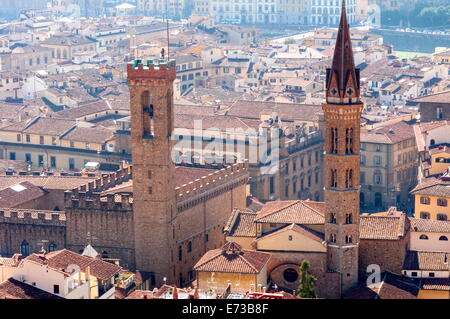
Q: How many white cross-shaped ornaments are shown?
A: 2